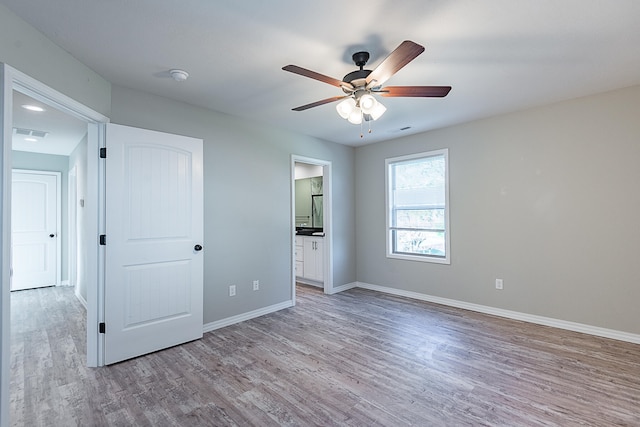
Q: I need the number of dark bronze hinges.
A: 3